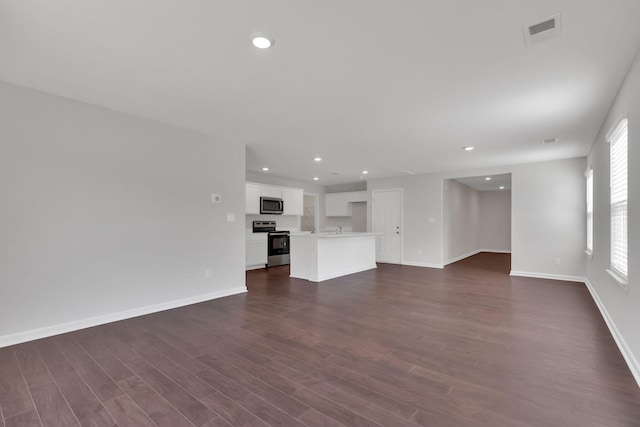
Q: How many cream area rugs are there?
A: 0